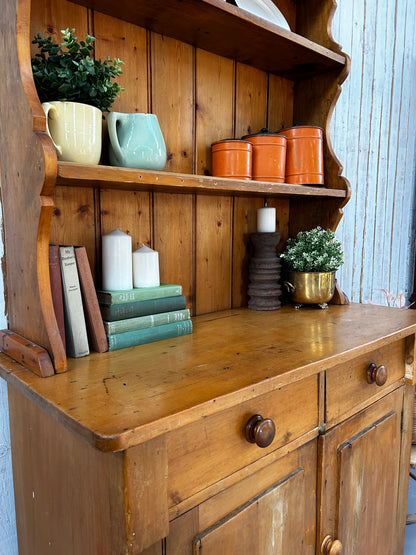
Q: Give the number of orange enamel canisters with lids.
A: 3